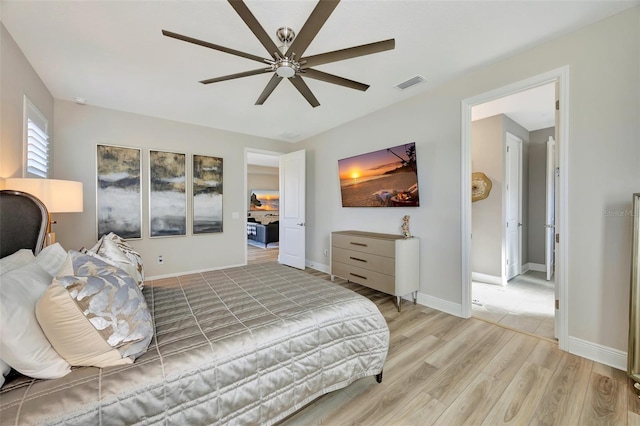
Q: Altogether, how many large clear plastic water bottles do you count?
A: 0